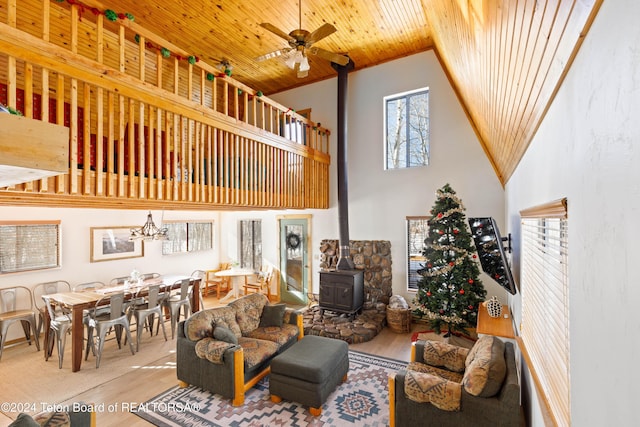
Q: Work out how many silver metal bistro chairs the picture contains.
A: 10